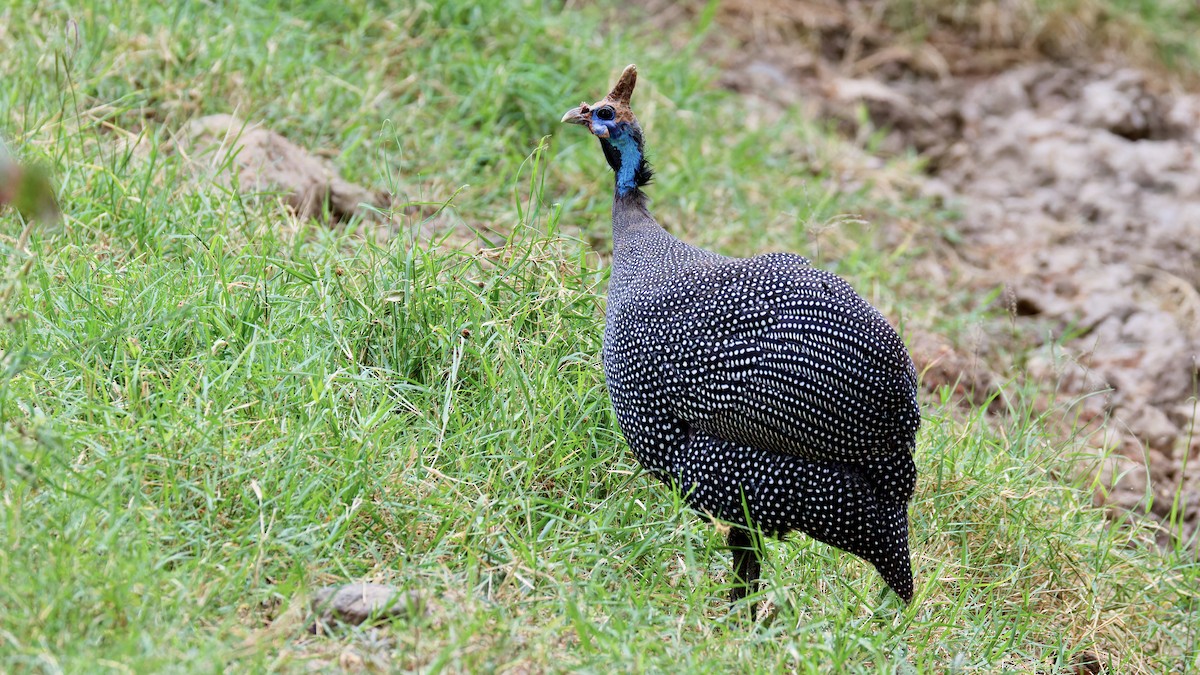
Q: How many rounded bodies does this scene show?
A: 1